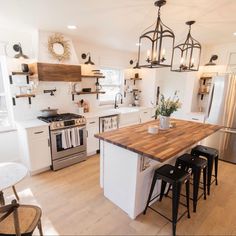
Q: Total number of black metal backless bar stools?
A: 3